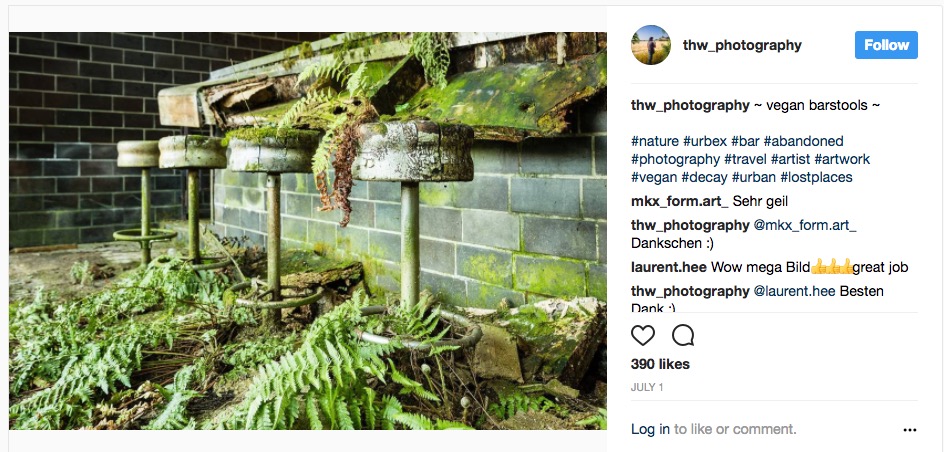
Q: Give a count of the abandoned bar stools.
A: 4